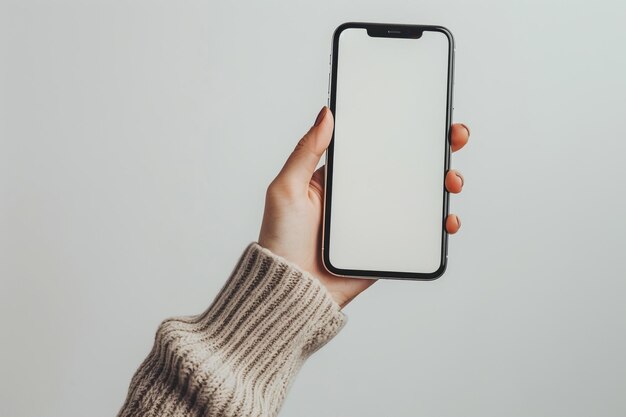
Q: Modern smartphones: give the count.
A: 1